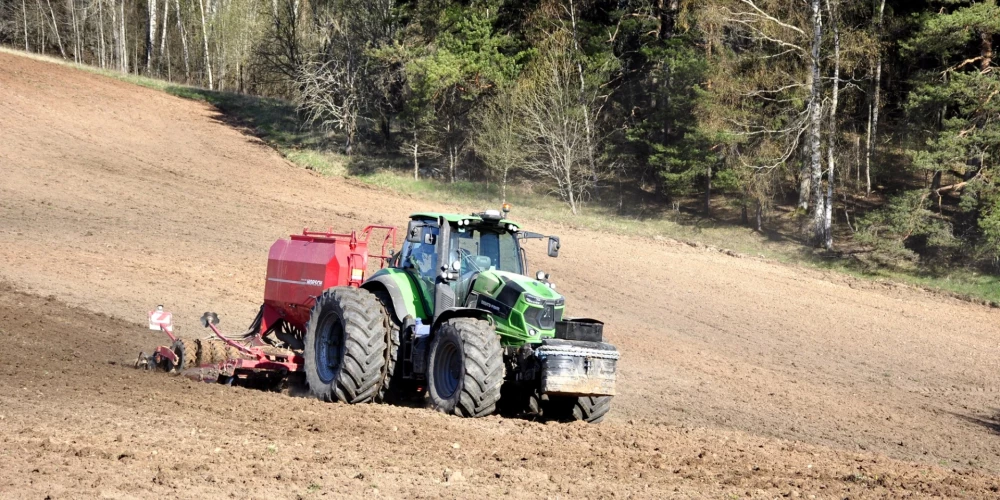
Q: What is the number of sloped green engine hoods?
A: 1